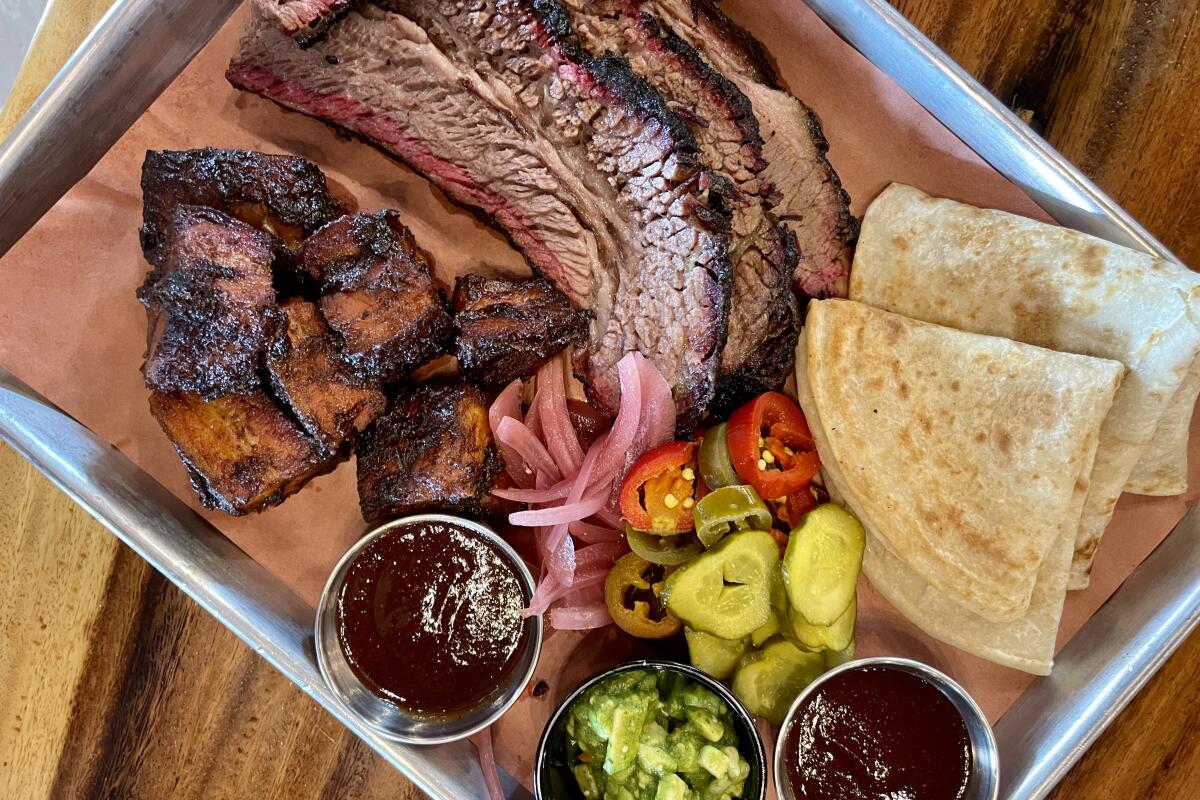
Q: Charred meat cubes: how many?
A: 7